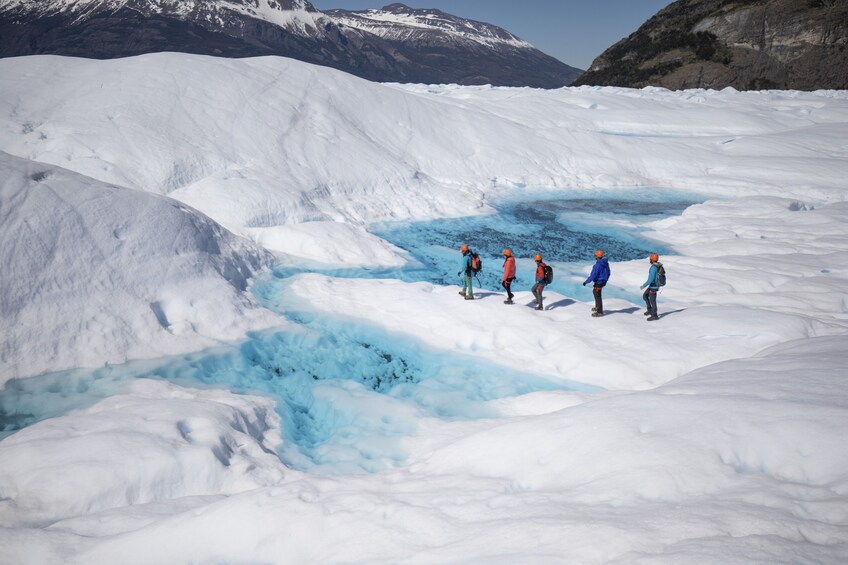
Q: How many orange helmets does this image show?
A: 5